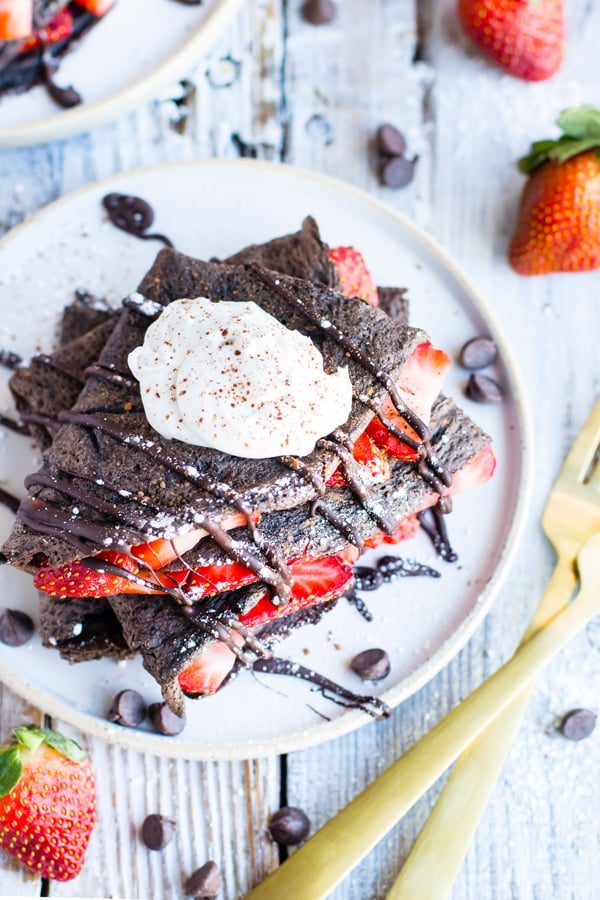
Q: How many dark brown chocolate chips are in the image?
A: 13